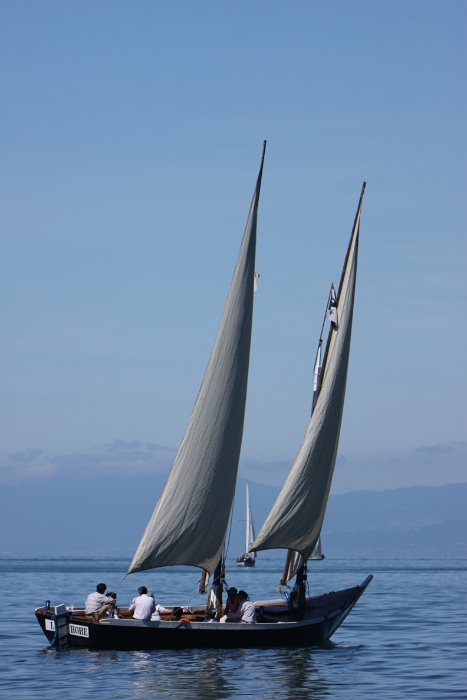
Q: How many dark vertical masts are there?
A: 2